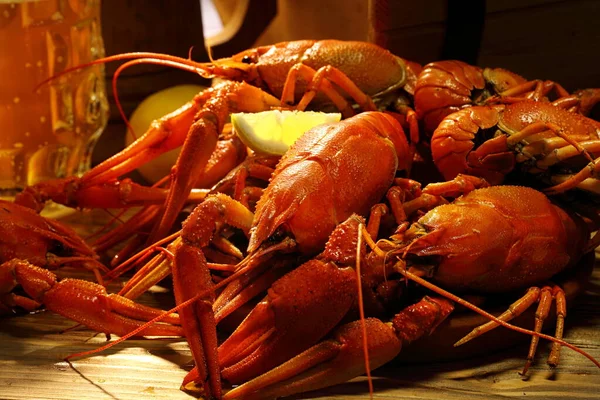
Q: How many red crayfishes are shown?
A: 6